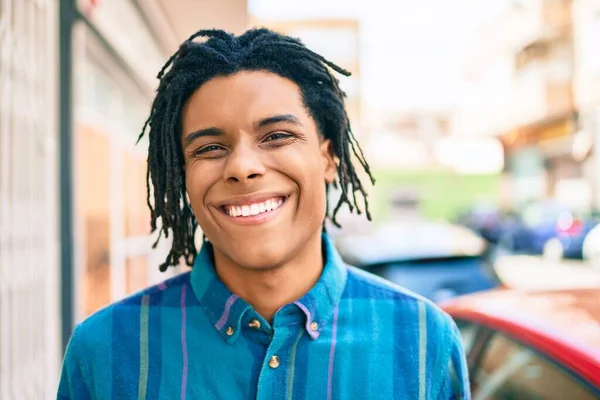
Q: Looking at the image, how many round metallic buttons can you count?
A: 4